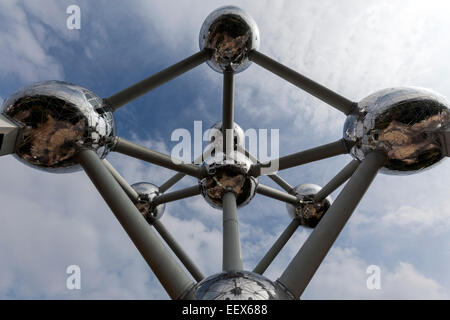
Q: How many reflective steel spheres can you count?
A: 8